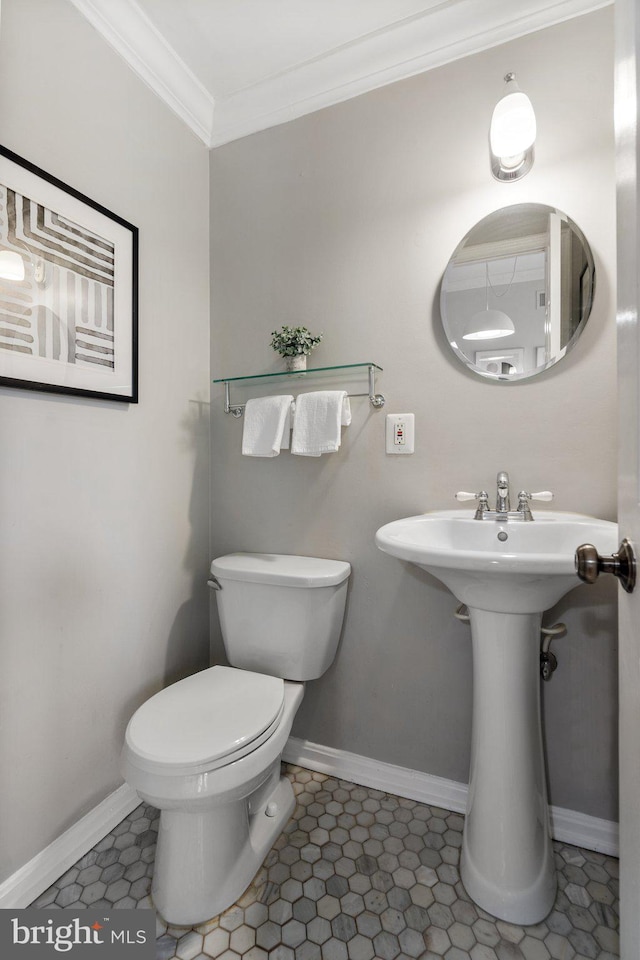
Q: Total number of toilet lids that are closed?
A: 1